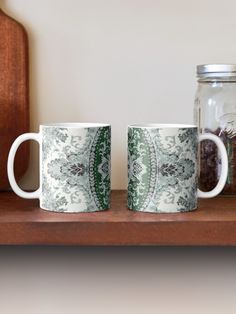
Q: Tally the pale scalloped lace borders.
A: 2